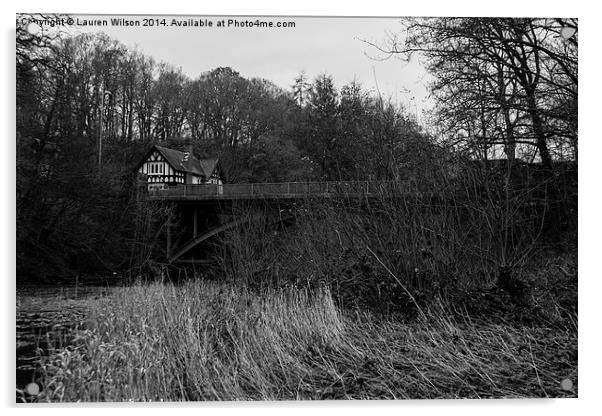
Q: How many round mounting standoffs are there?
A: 4